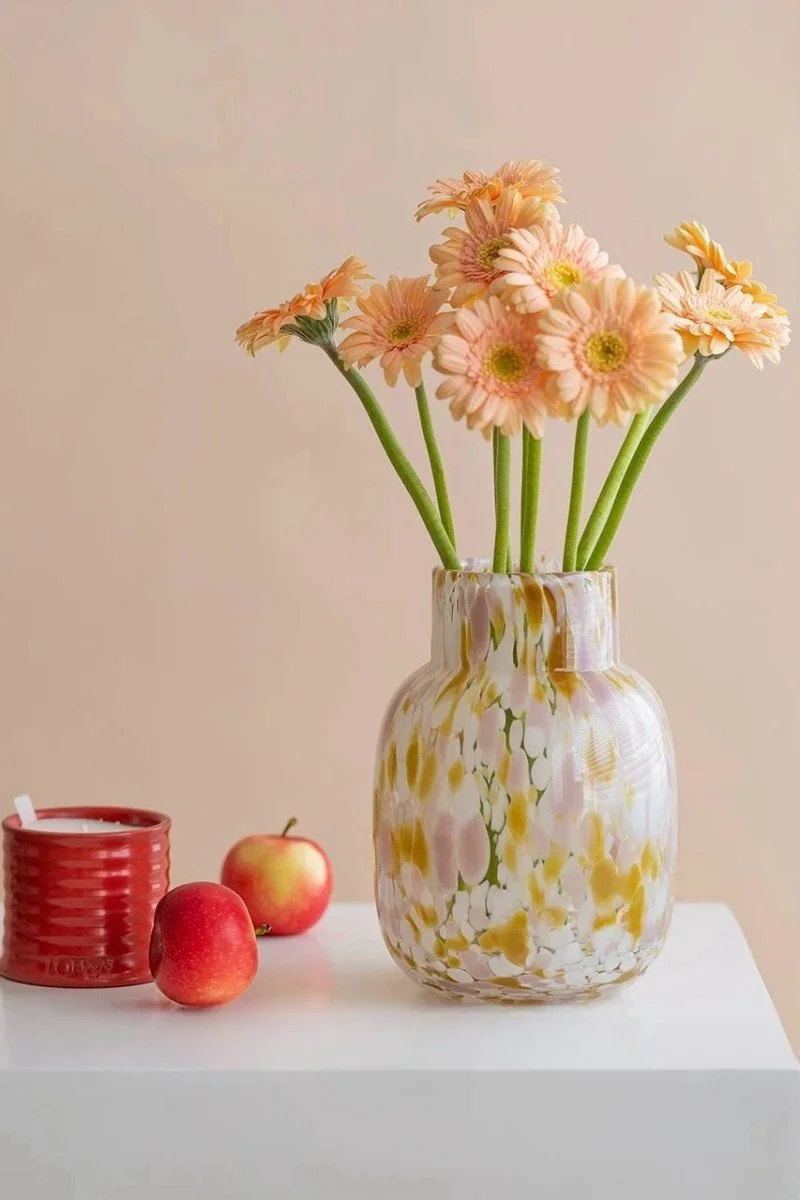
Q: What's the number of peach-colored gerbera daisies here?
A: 9